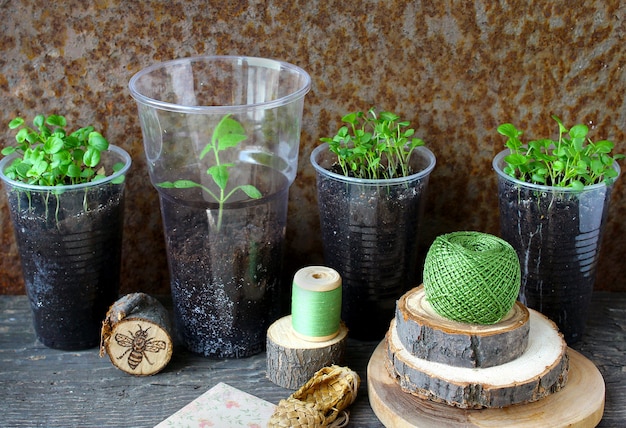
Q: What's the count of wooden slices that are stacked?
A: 3